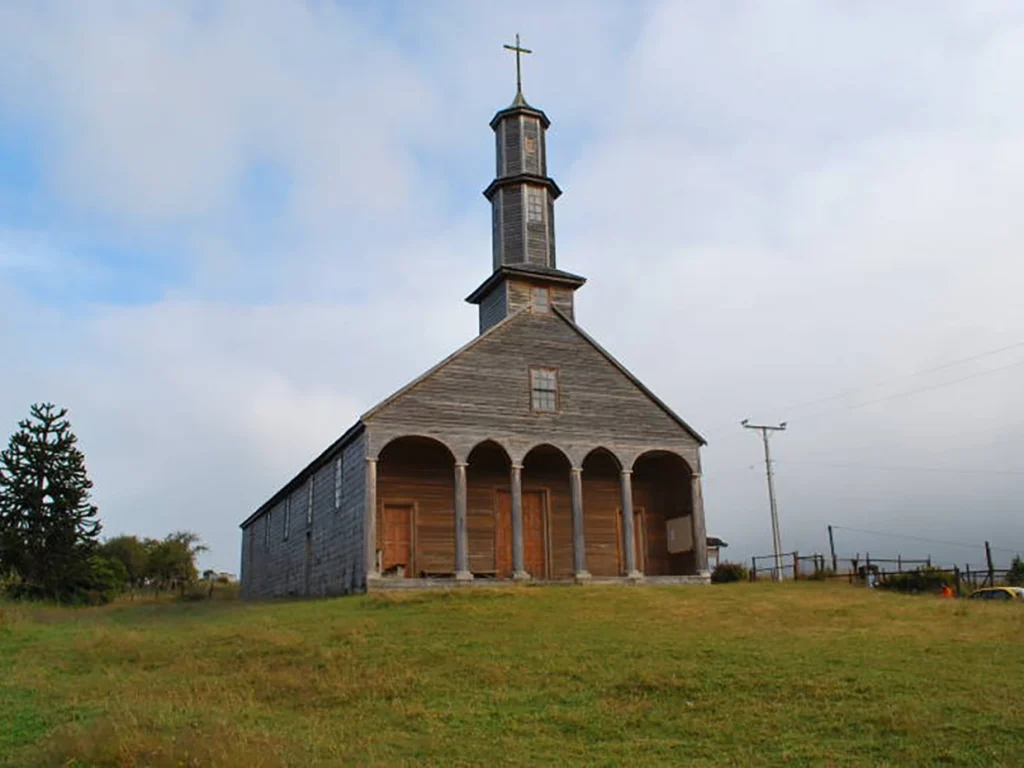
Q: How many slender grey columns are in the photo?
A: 6